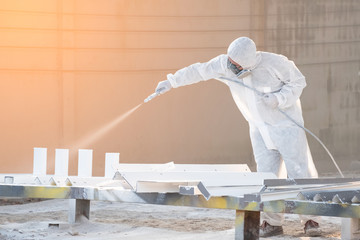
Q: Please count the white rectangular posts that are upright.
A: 4